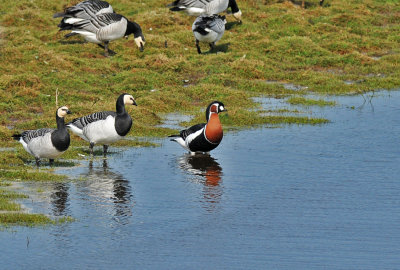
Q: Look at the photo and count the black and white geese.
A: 6